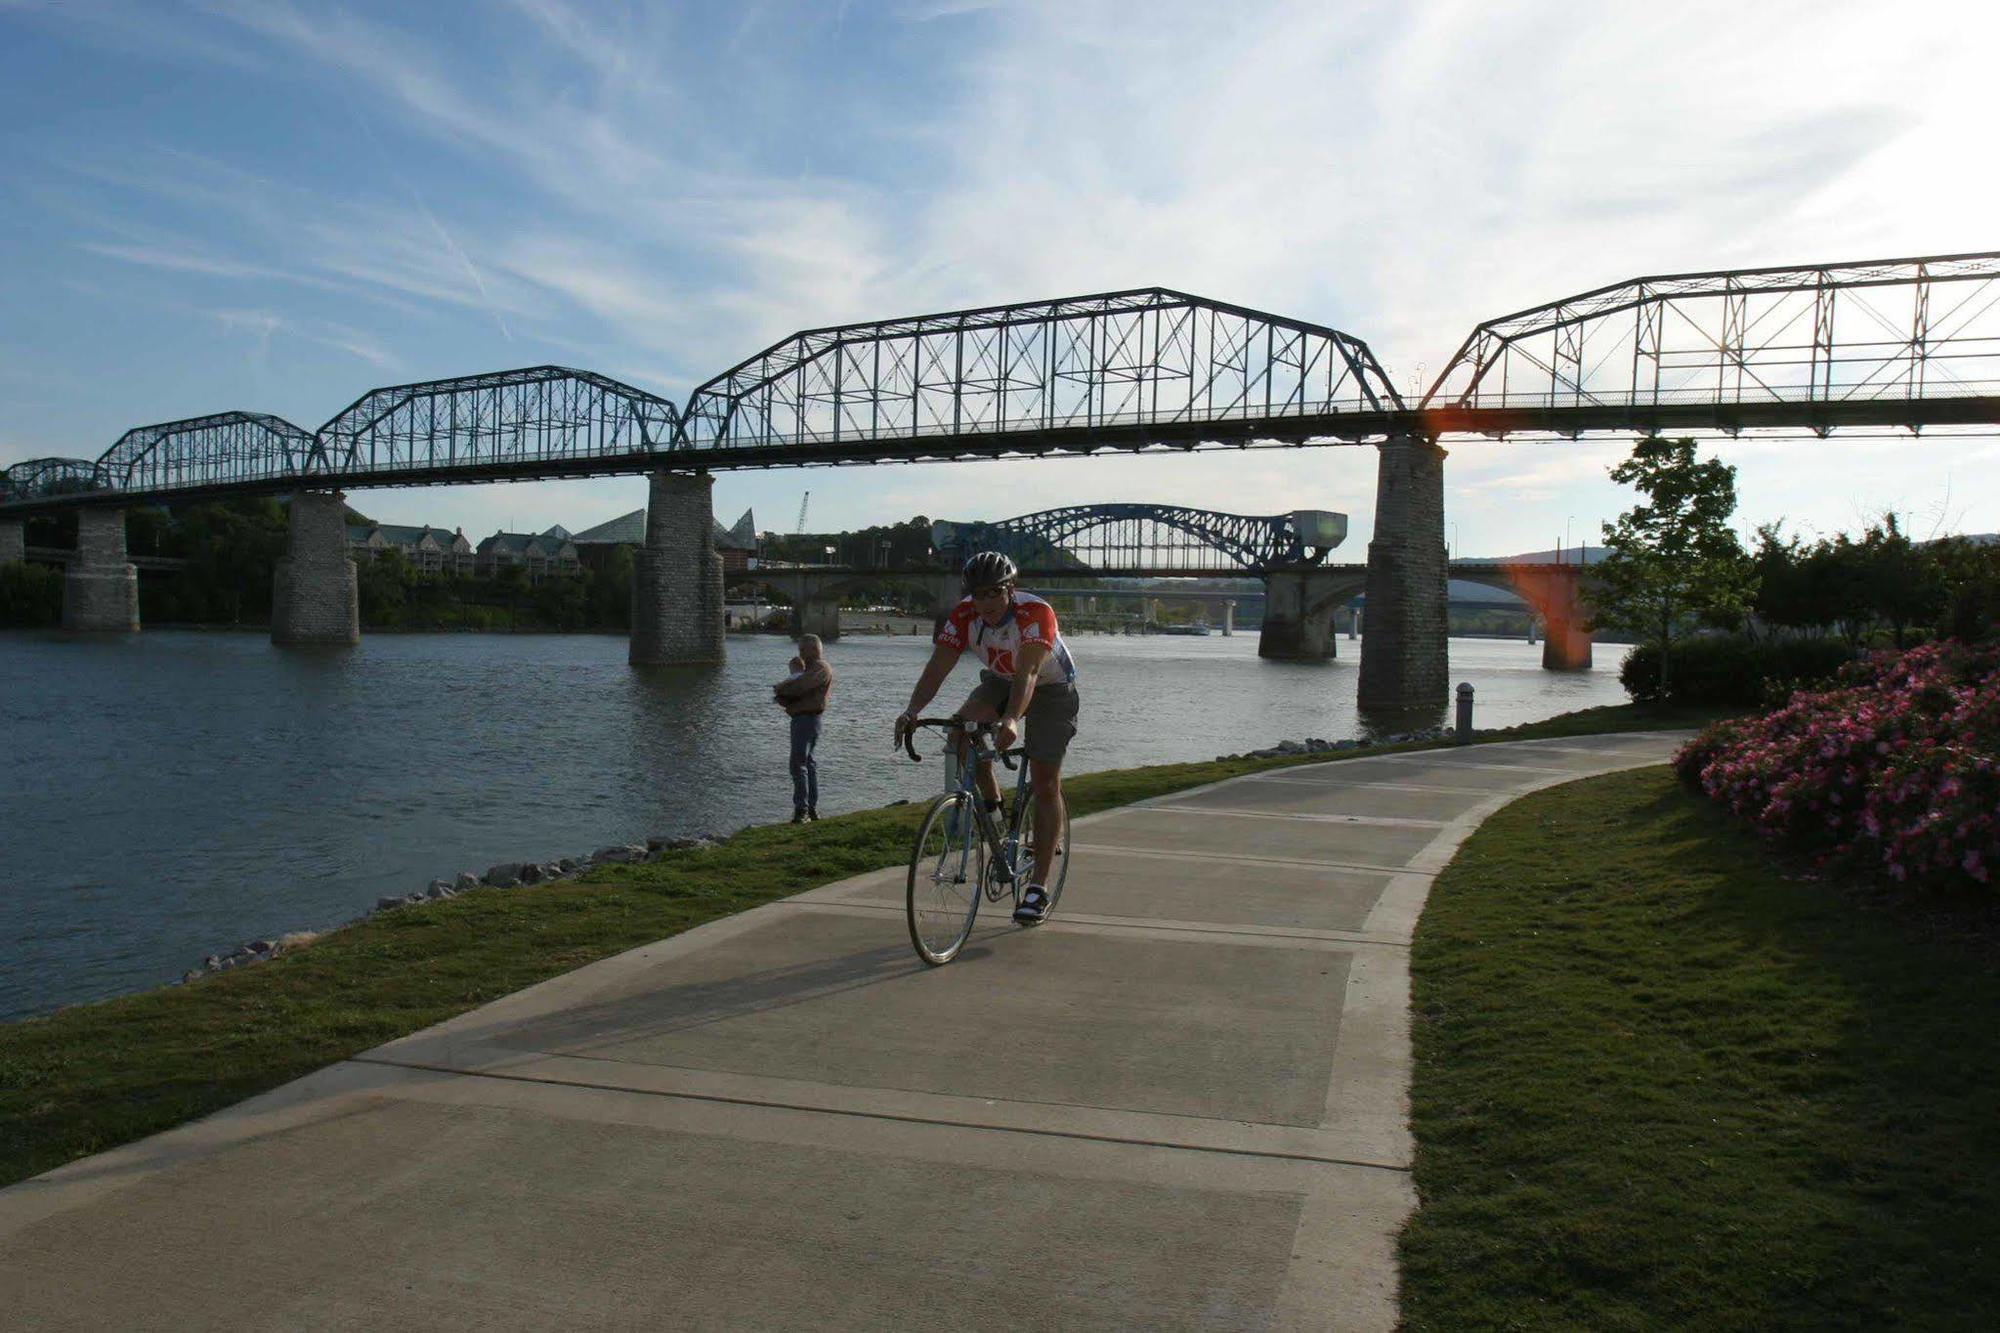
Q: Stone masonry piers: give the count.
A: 5